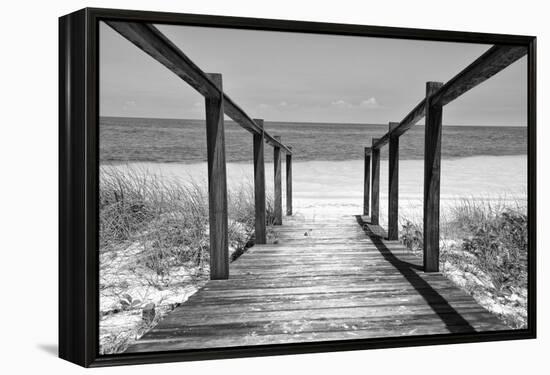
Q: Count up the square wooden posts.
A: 8